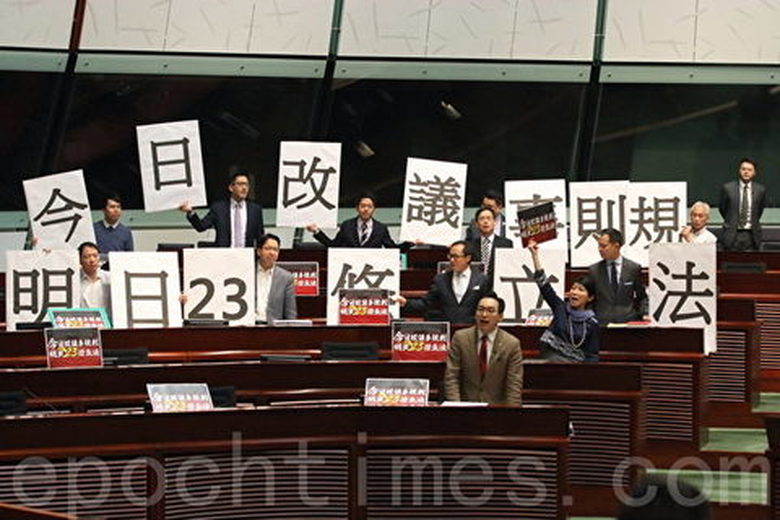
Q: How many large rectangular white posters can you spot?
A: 13